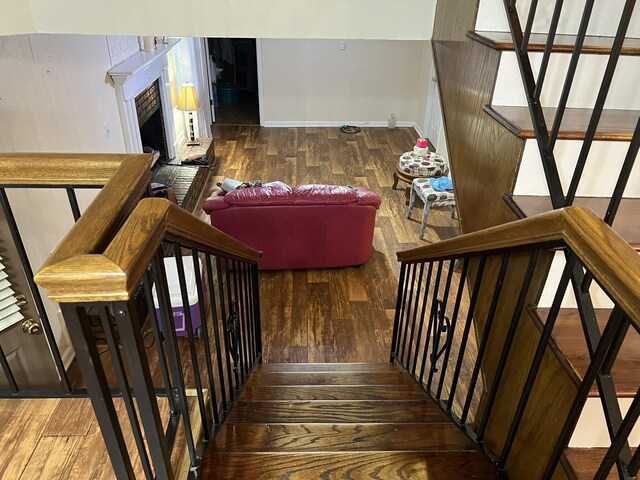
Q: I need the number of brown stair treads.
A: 11